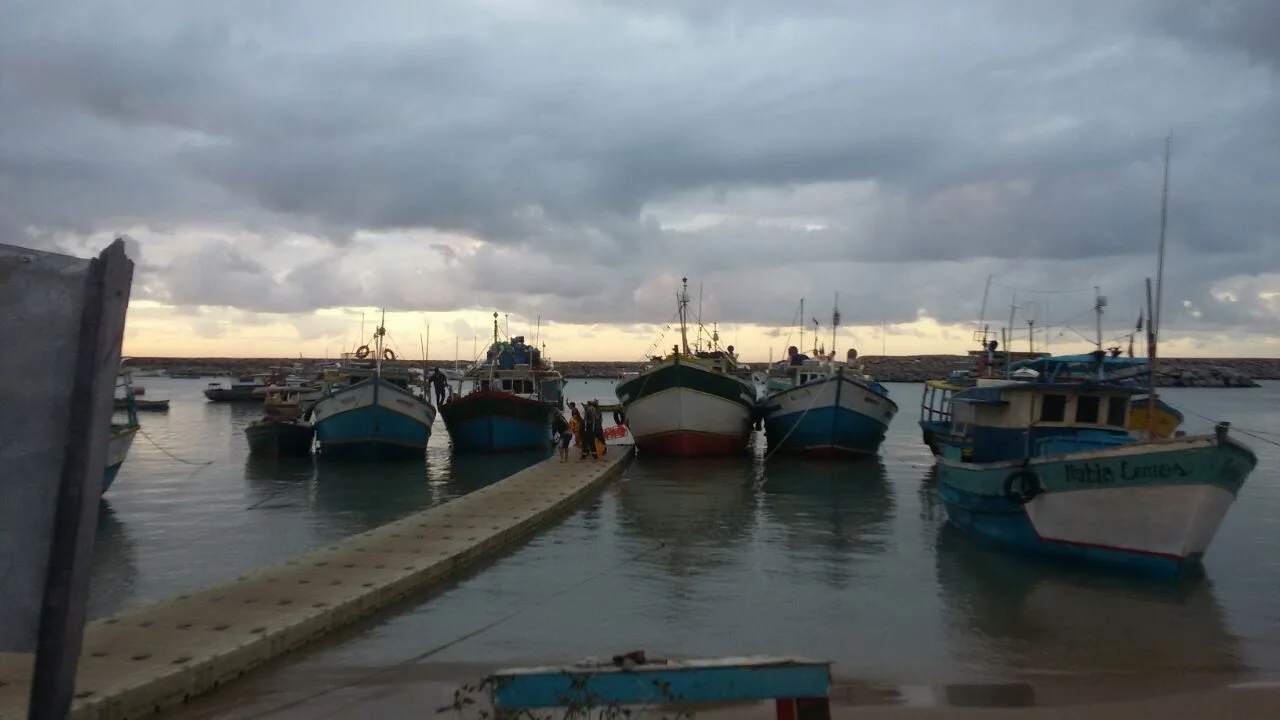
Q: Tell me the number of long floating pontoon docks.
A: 1